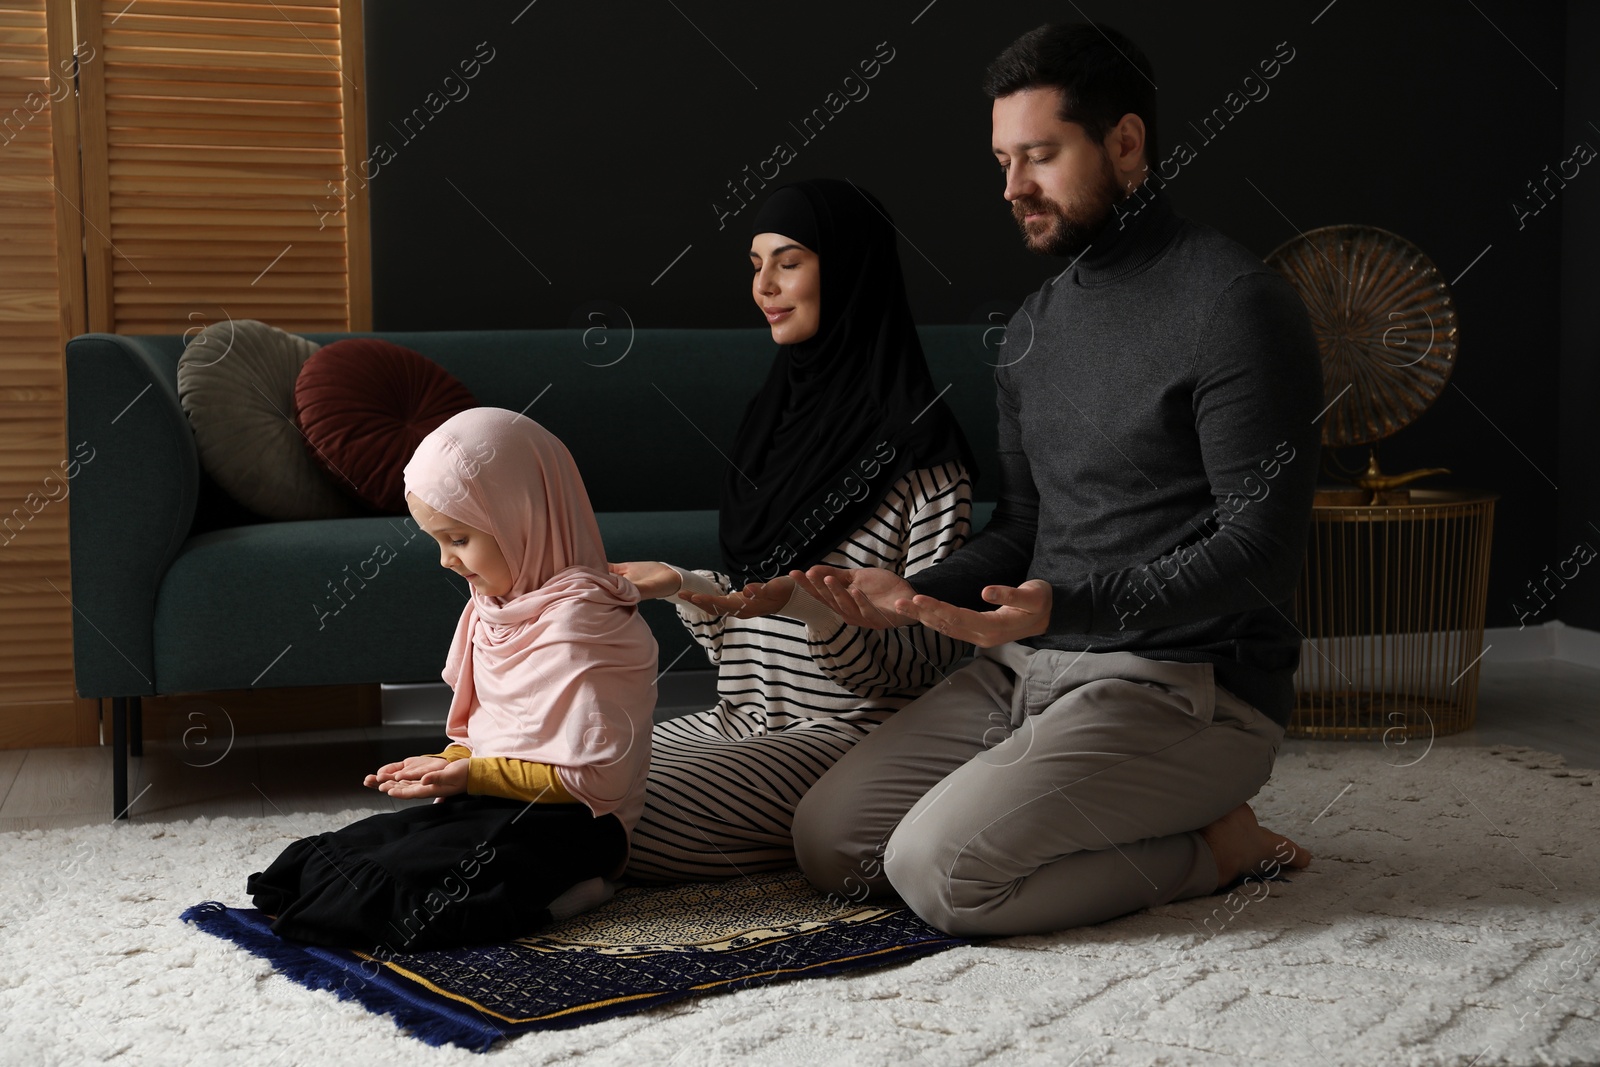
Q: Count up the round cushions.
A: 2